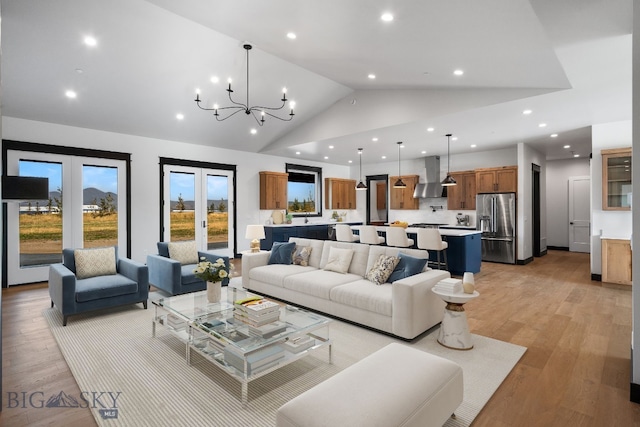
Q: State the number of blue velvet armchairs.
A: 2